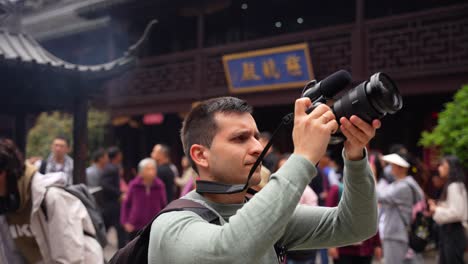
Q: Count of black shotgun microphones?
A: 1